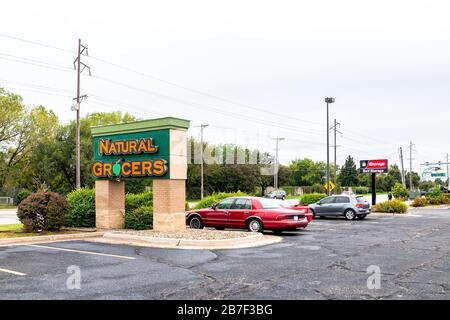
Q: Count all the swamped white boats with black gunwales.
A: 0